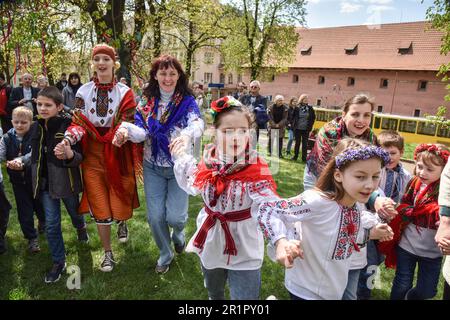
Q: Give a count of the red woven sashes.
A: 1